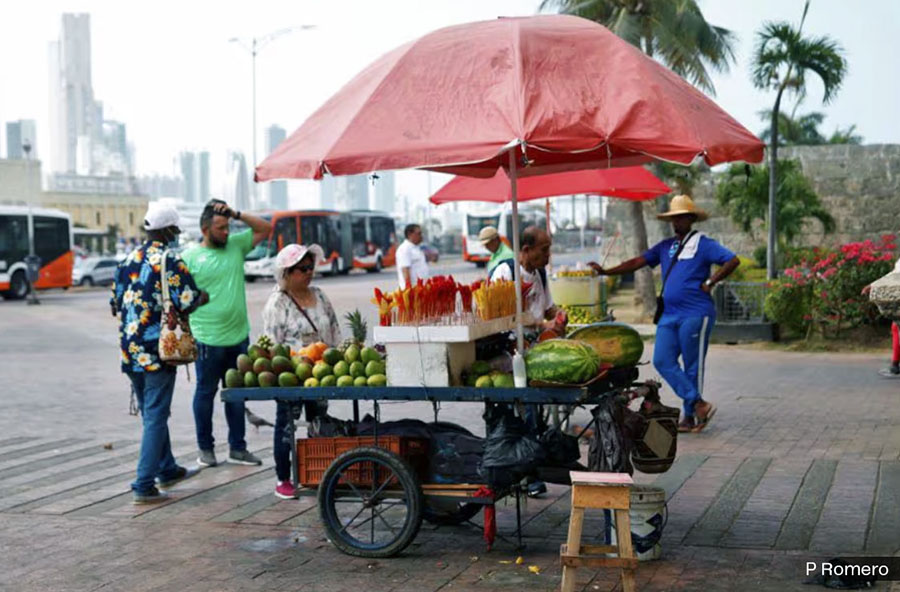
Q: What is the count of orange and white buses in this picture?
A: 3